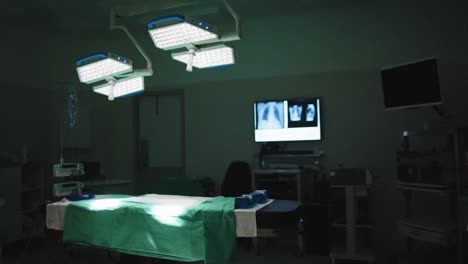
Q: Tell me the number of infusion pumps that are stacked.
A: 2